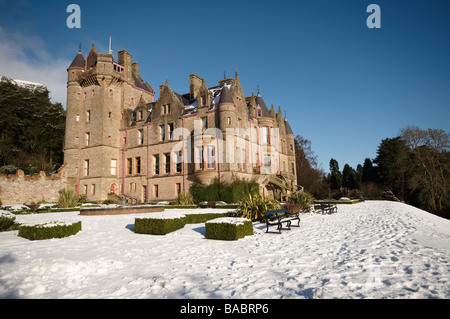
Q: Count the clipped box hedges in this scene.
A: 3